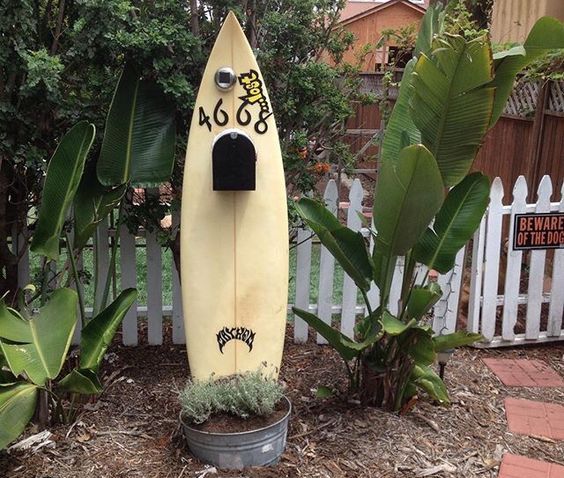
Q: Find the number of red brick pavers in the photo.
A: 3